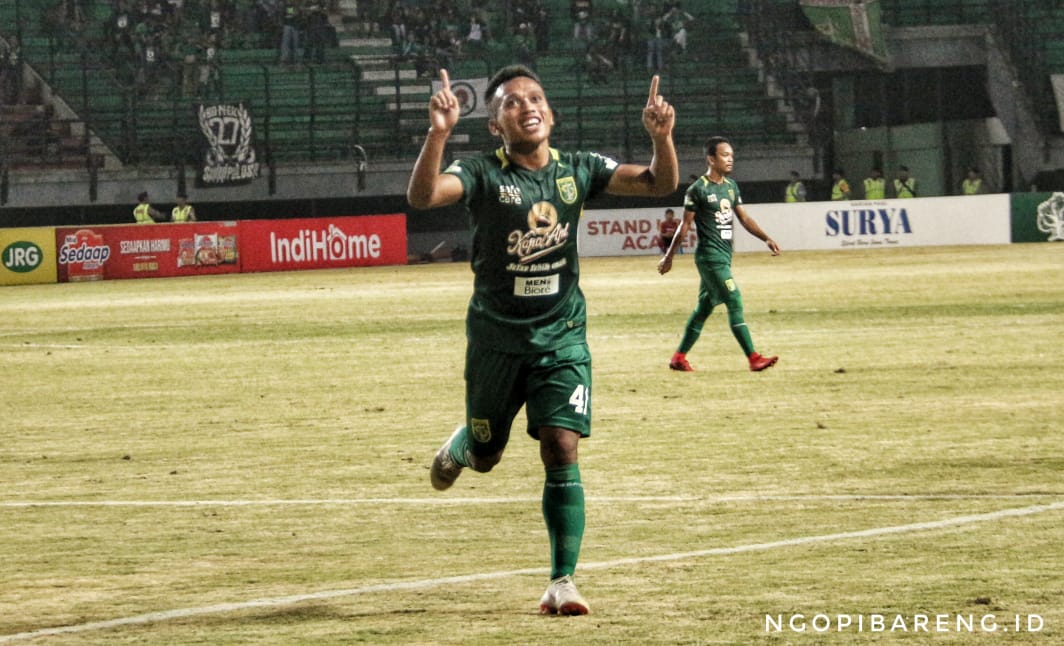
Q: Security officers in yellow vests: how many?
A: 7